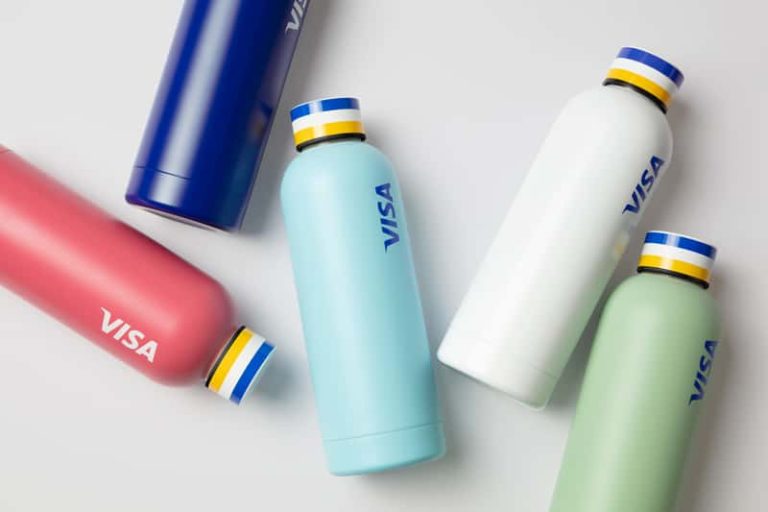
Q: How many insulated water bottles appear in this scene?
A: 5